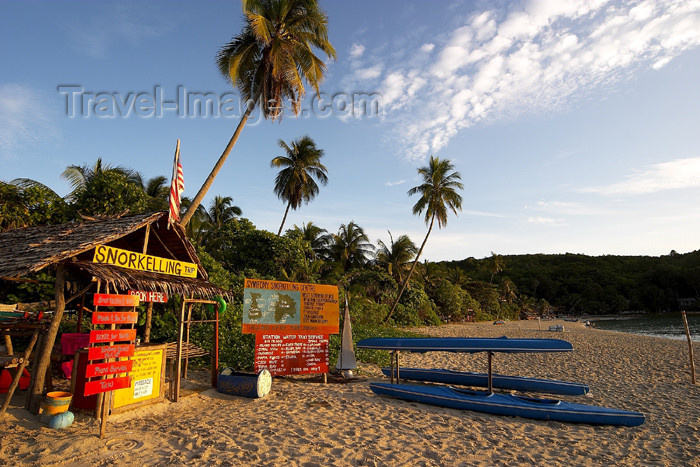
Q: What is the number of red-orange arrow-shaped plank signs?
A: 6